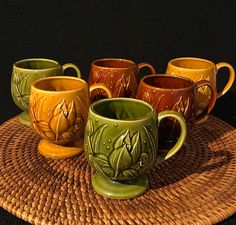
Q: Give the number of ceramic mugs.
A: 6